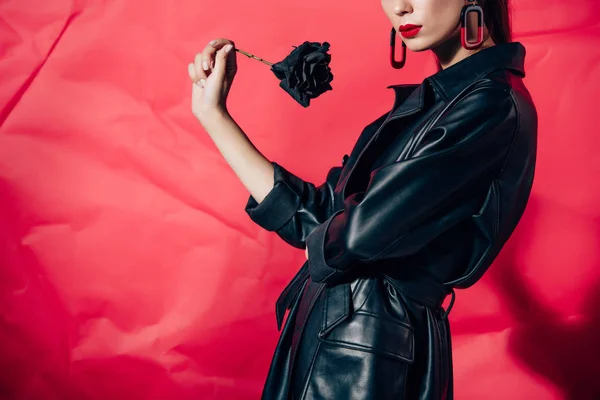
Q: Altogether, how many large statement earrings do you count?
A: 2